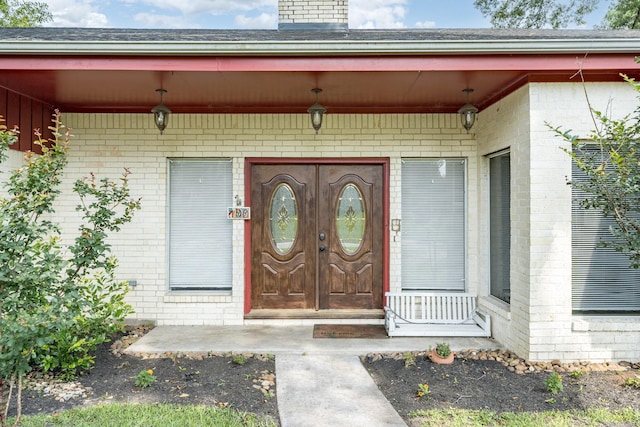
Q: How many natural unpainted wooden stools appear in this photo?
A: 0